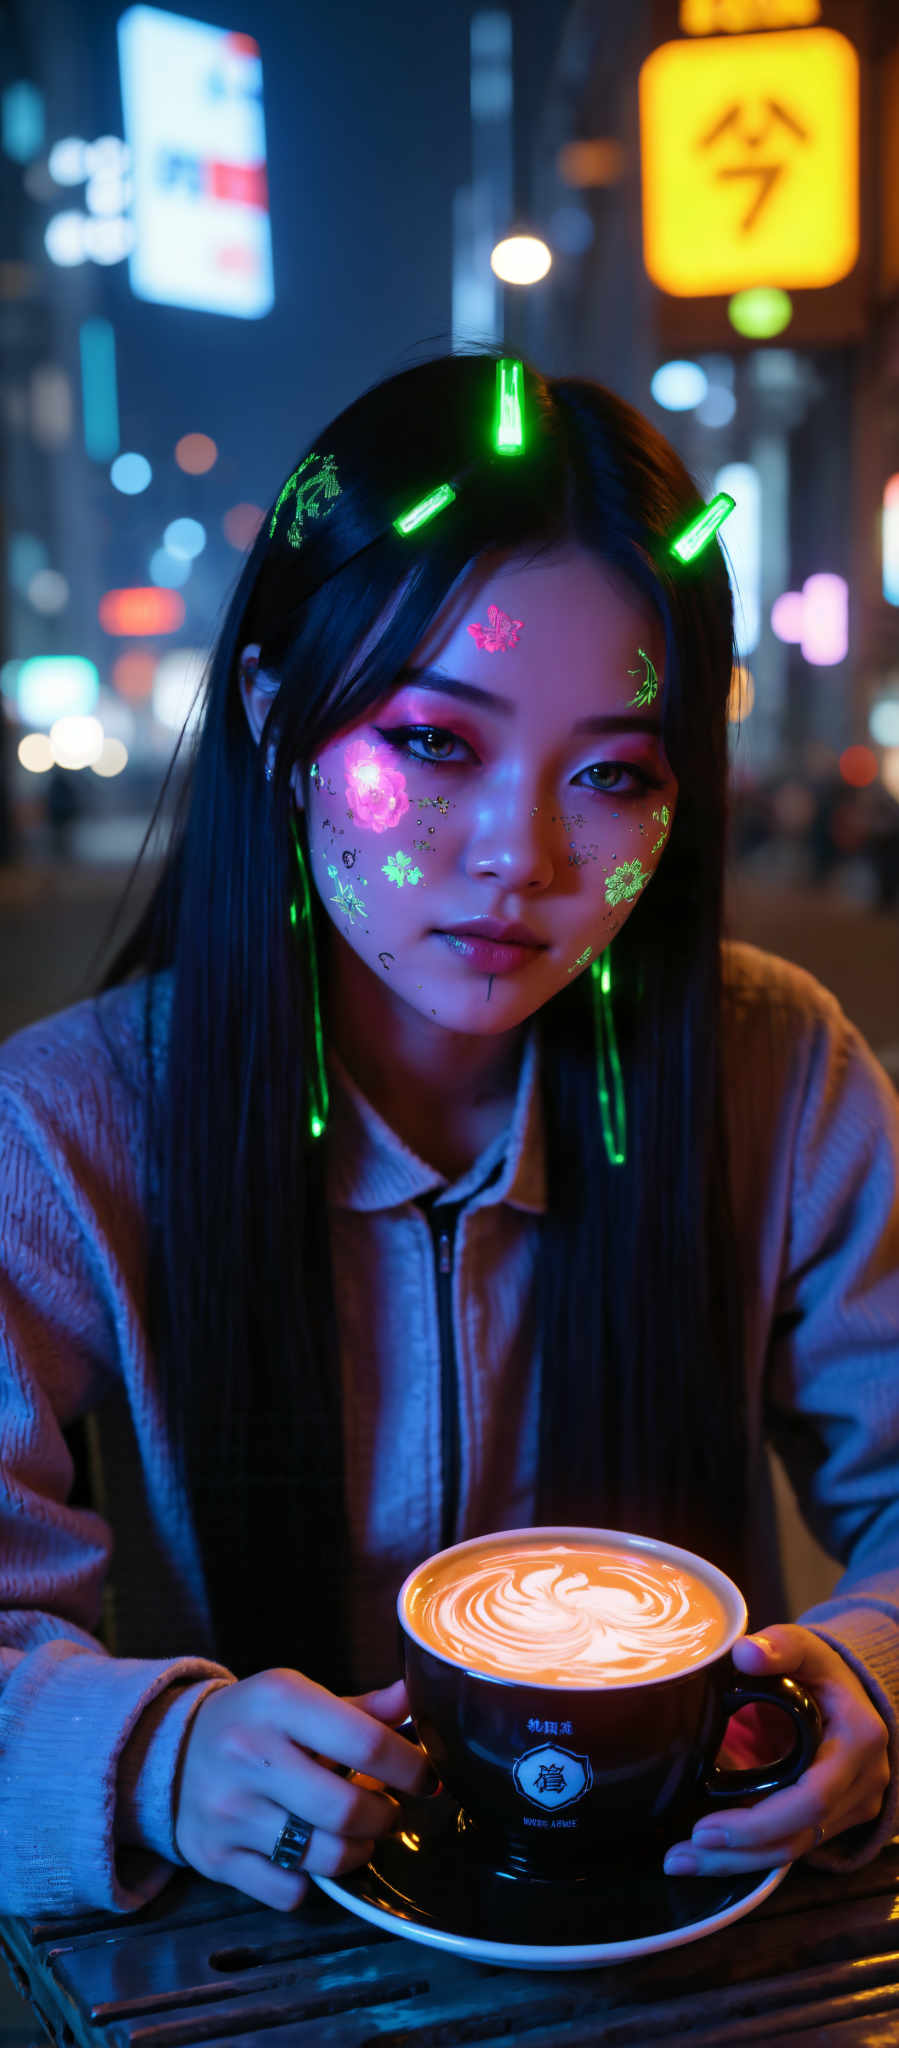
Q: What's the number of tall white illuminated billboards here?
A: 1